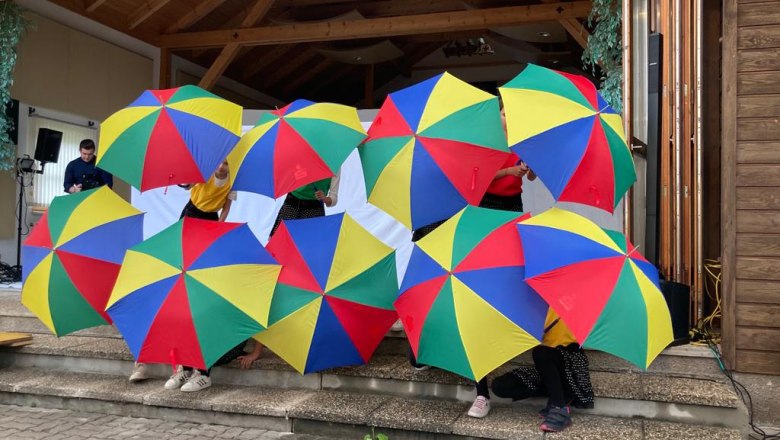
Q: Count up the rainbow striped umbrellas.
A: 9